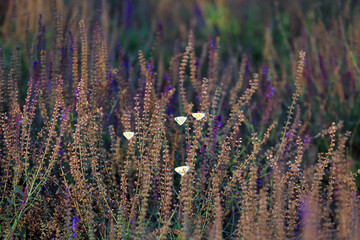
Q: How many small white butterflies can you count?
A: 4